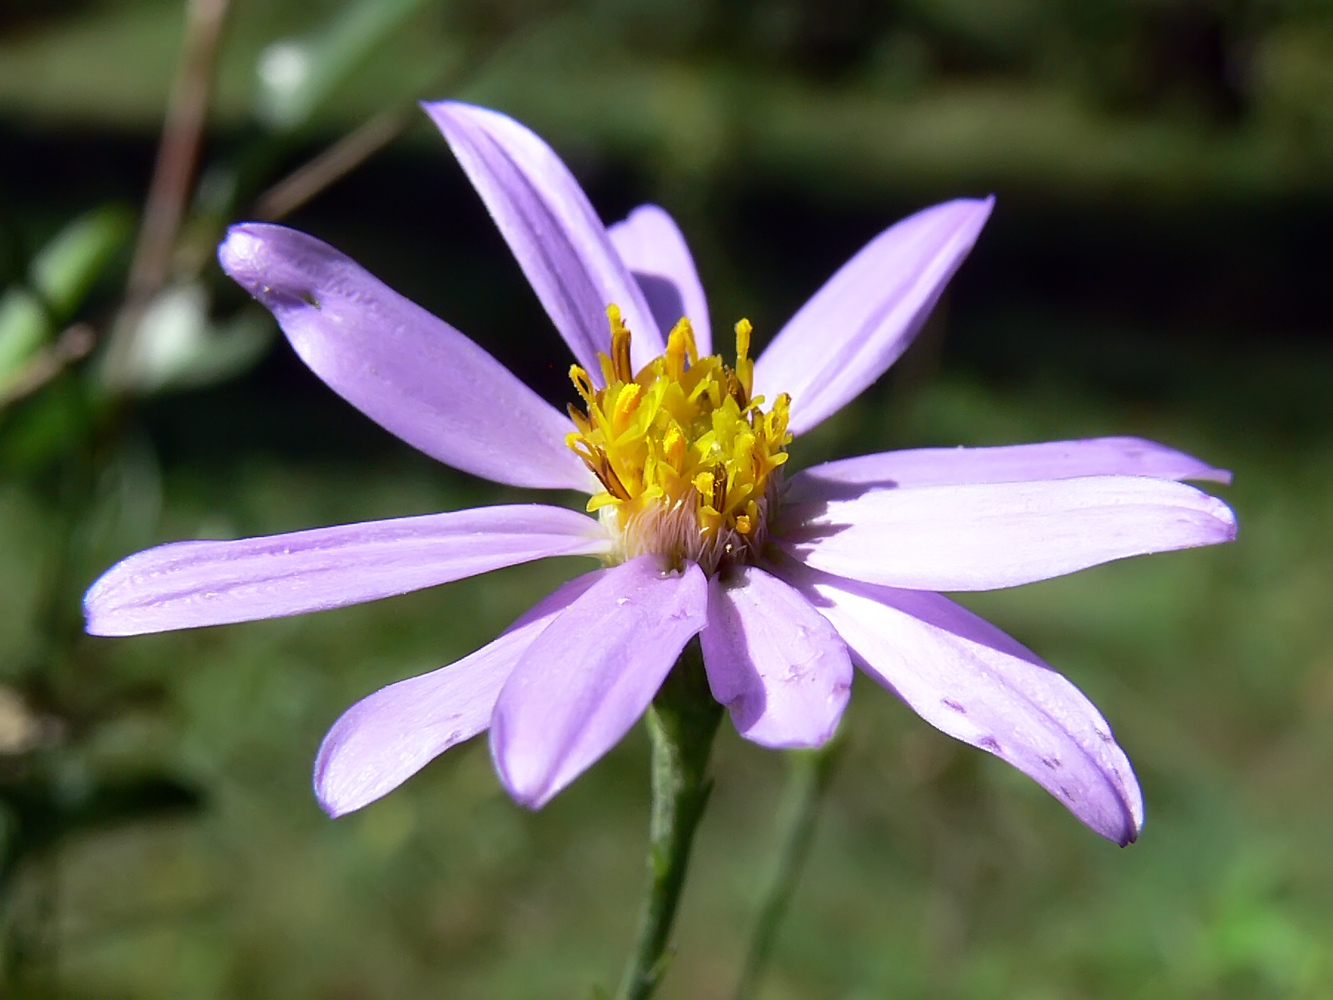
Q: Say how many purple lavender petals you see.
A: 11